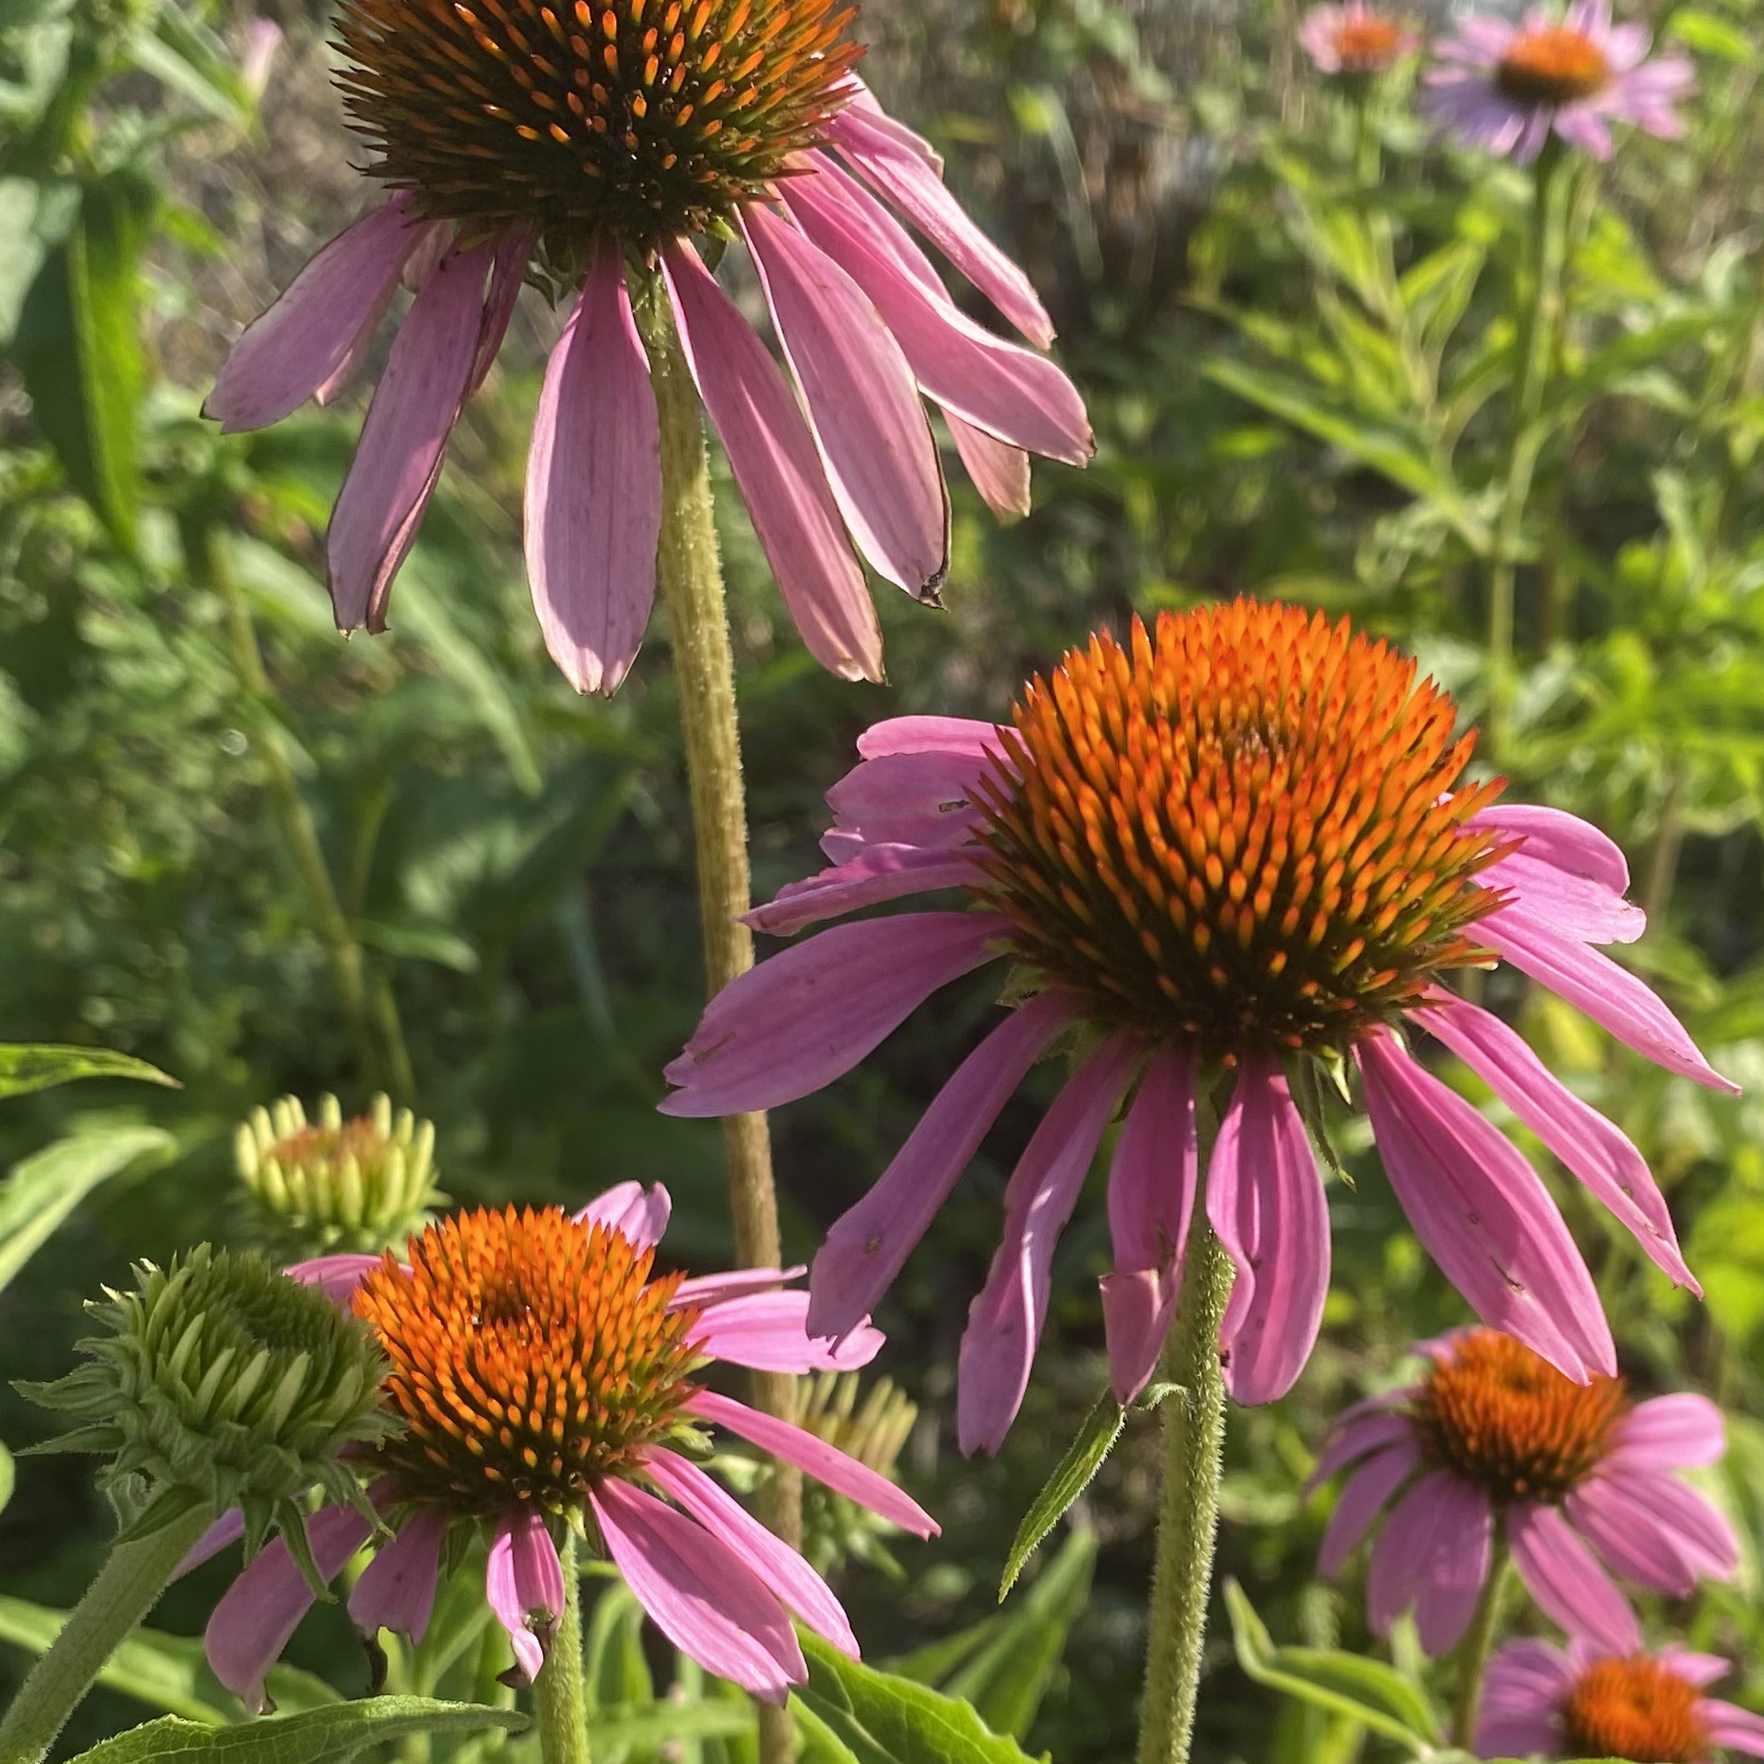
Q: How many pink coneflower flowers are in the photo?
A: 7